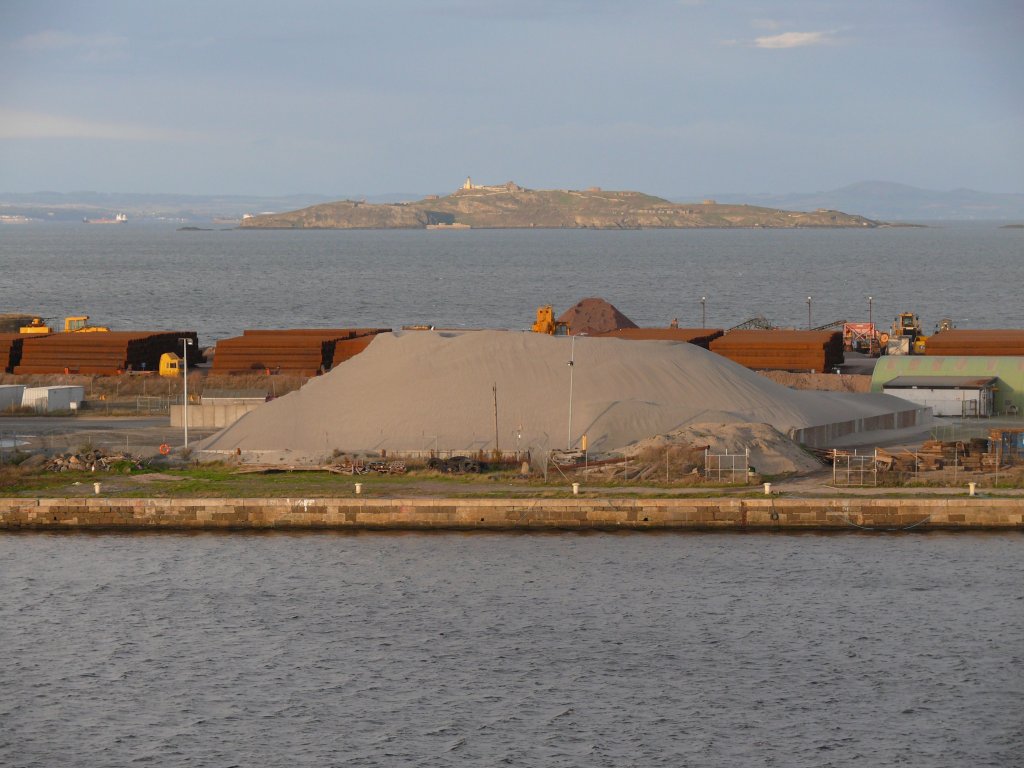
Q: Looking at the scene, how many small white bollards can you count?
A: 5